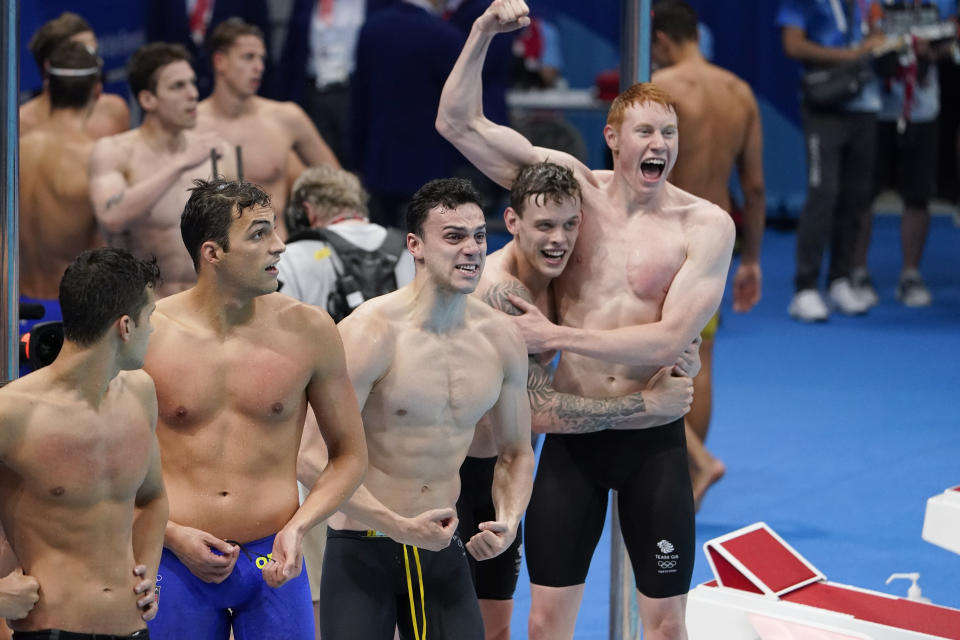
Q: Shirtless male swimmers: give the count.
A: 10